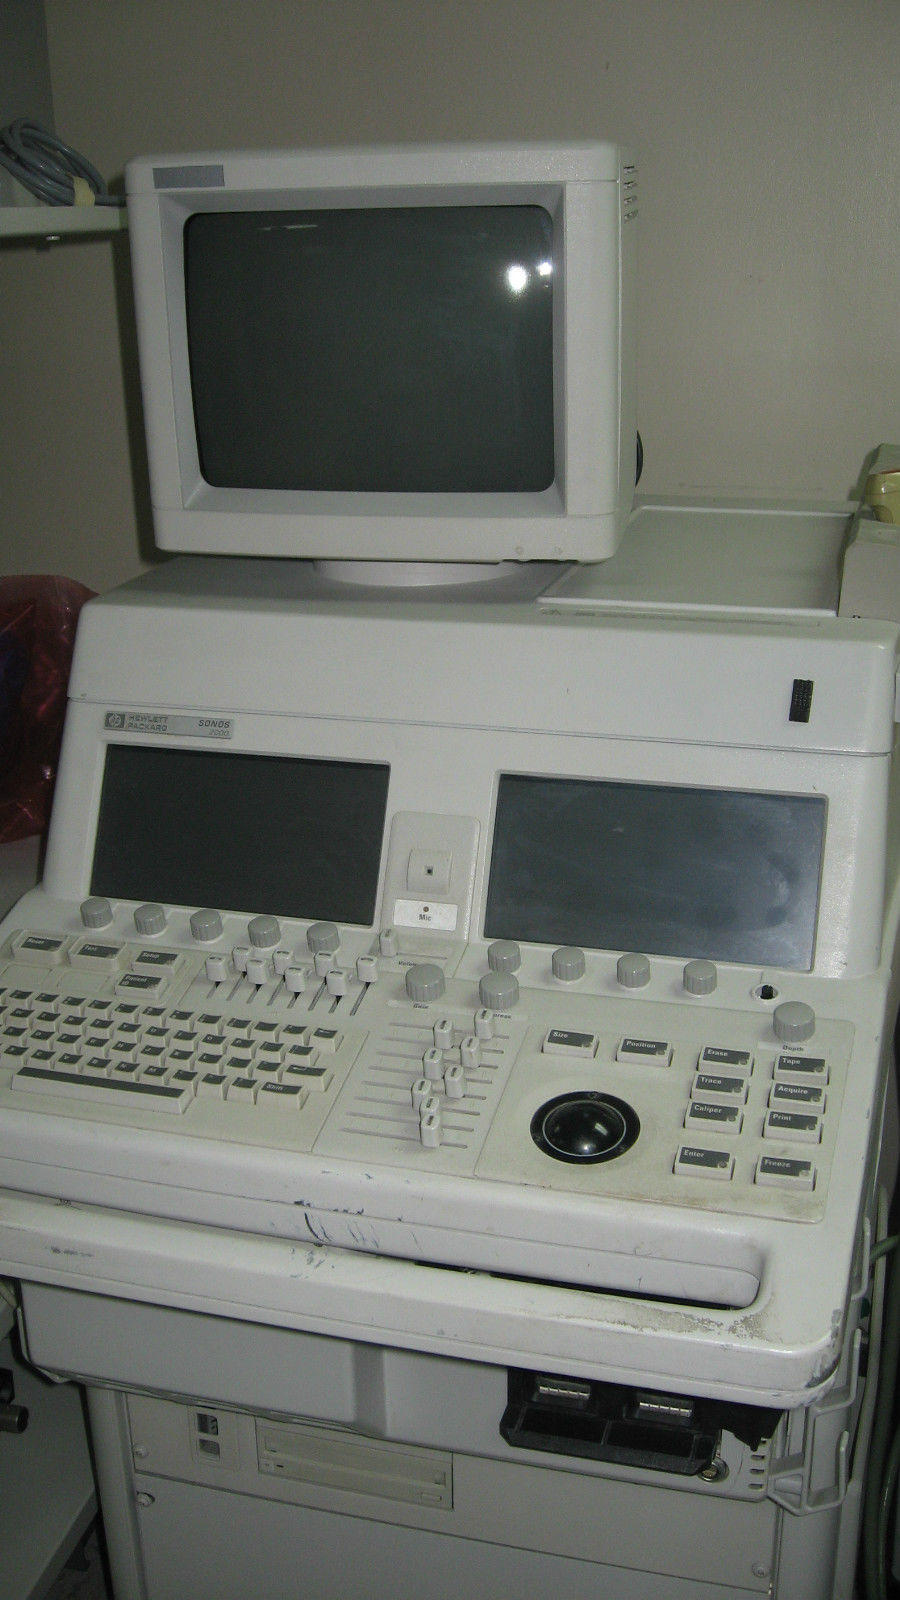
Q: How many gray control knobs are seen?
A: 12